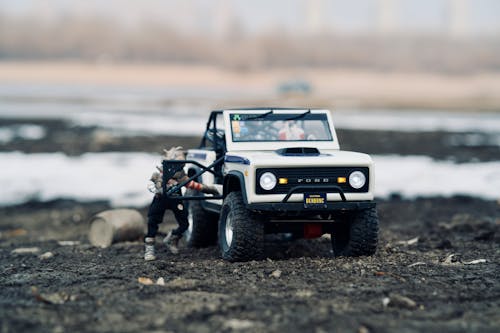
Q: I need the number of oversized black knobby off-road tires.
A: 3